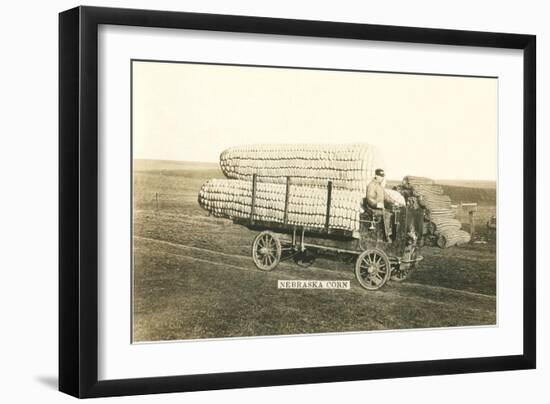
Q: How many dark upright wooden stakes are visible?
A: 3